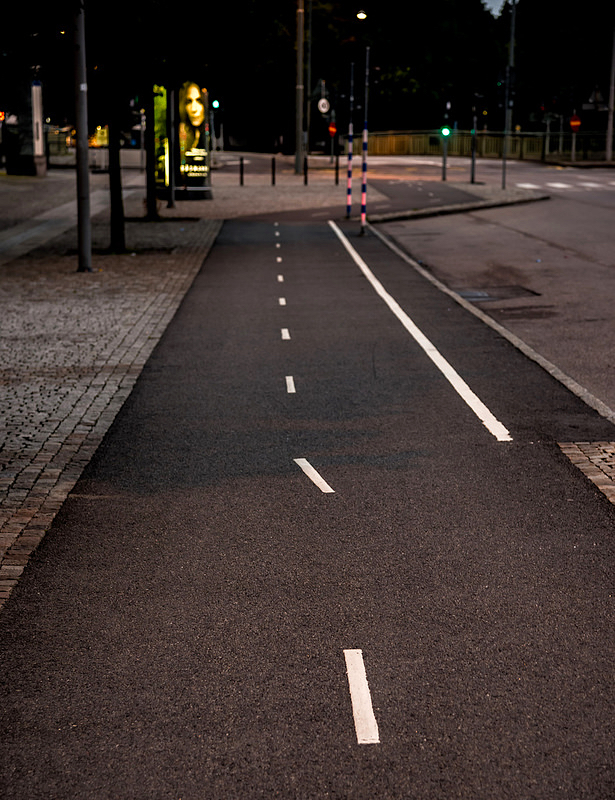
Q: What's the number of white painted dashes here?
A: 10